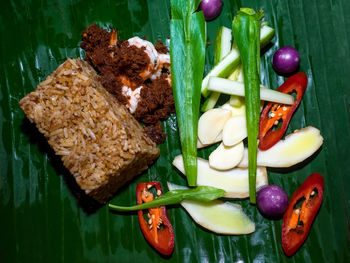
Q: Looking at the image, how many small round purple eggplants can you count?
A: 3